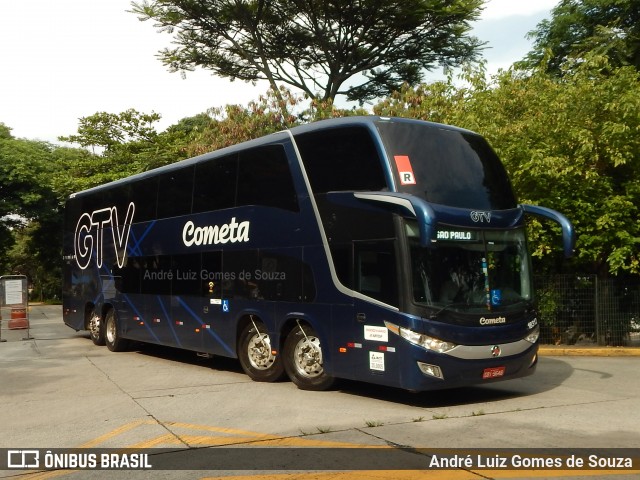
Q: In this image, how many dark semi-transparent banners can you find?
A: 1